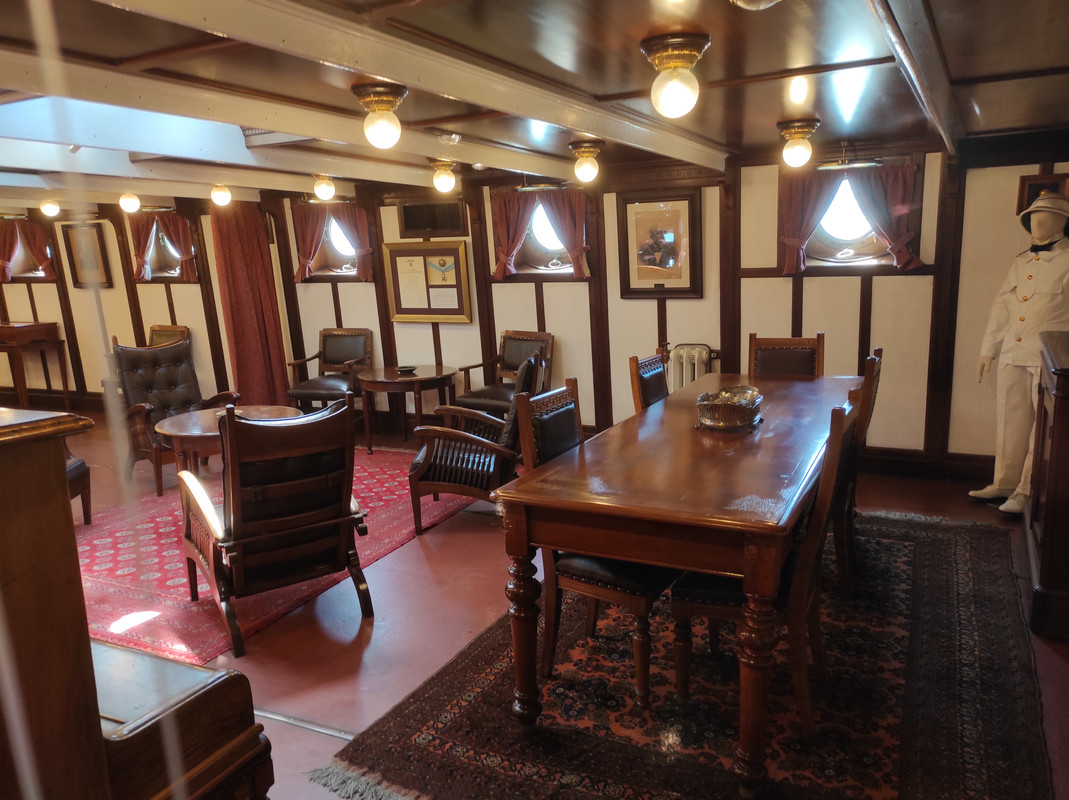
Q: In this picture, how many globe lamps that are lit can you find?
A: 9